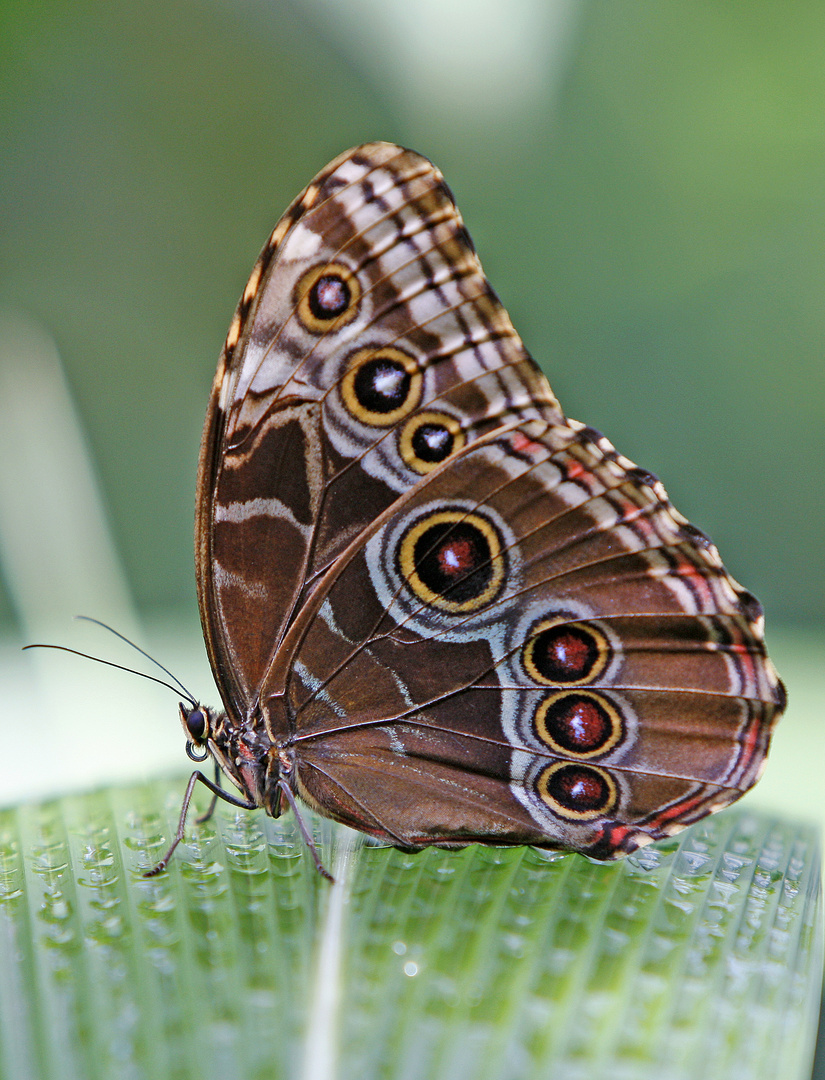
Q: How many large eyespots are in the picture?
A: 7